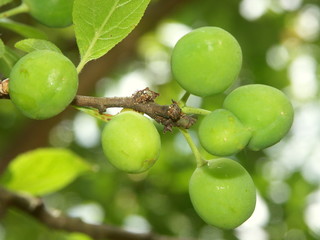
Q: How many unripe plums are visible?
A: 7